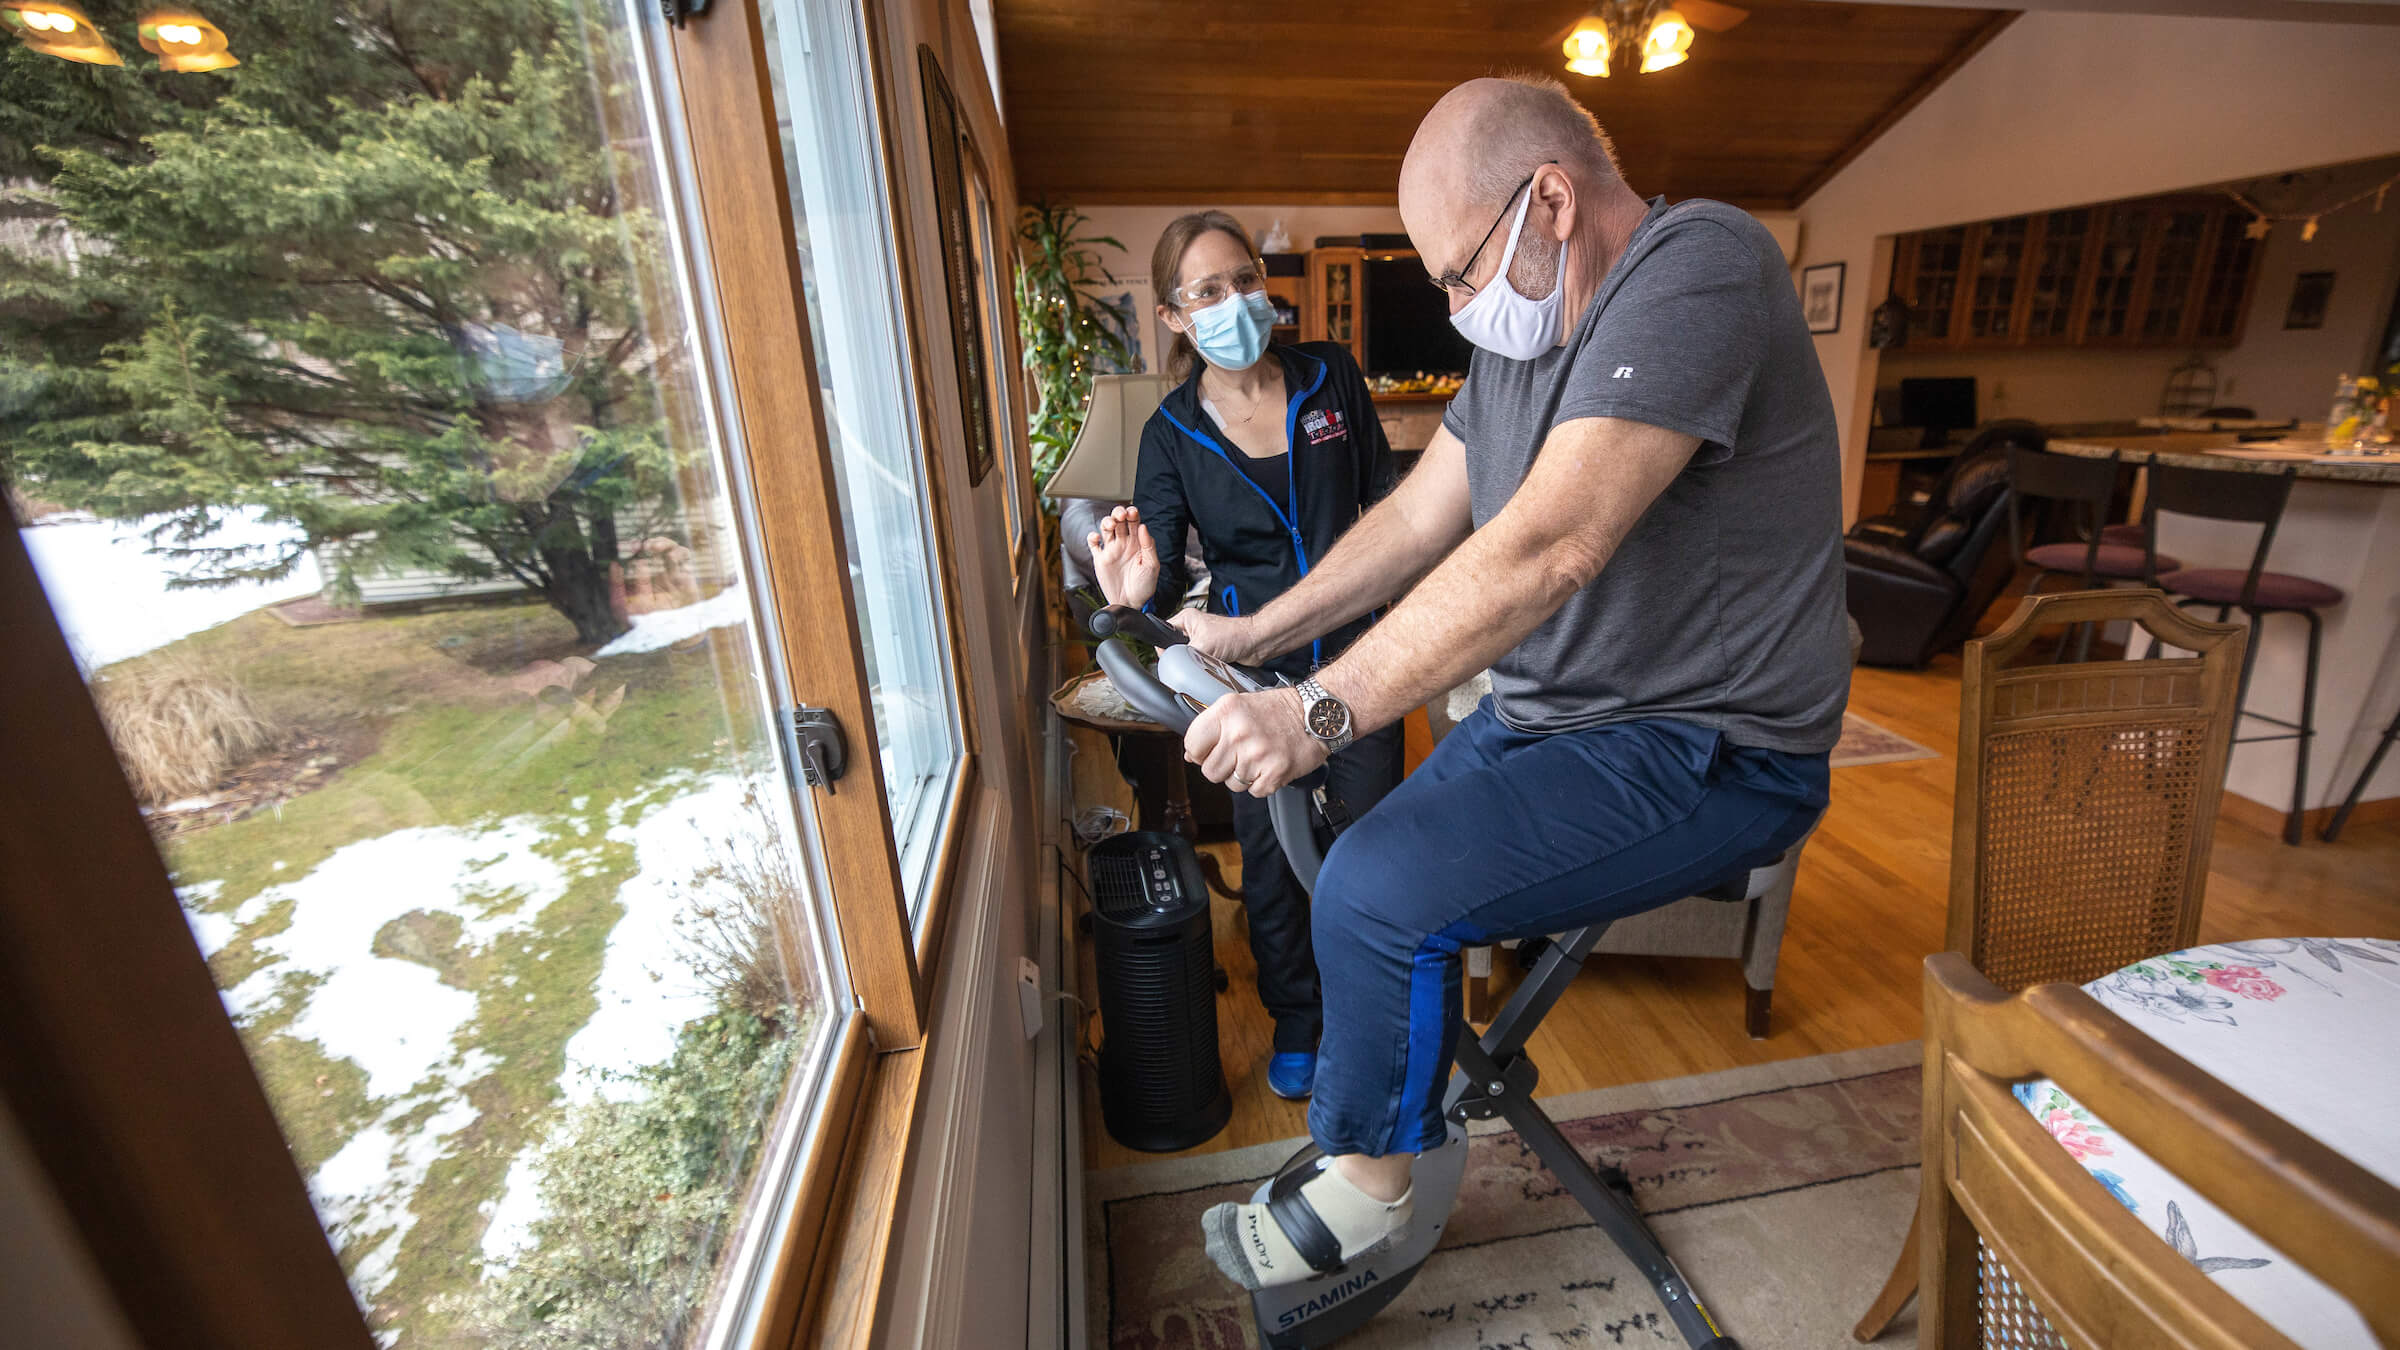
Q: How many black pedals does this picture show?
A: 1